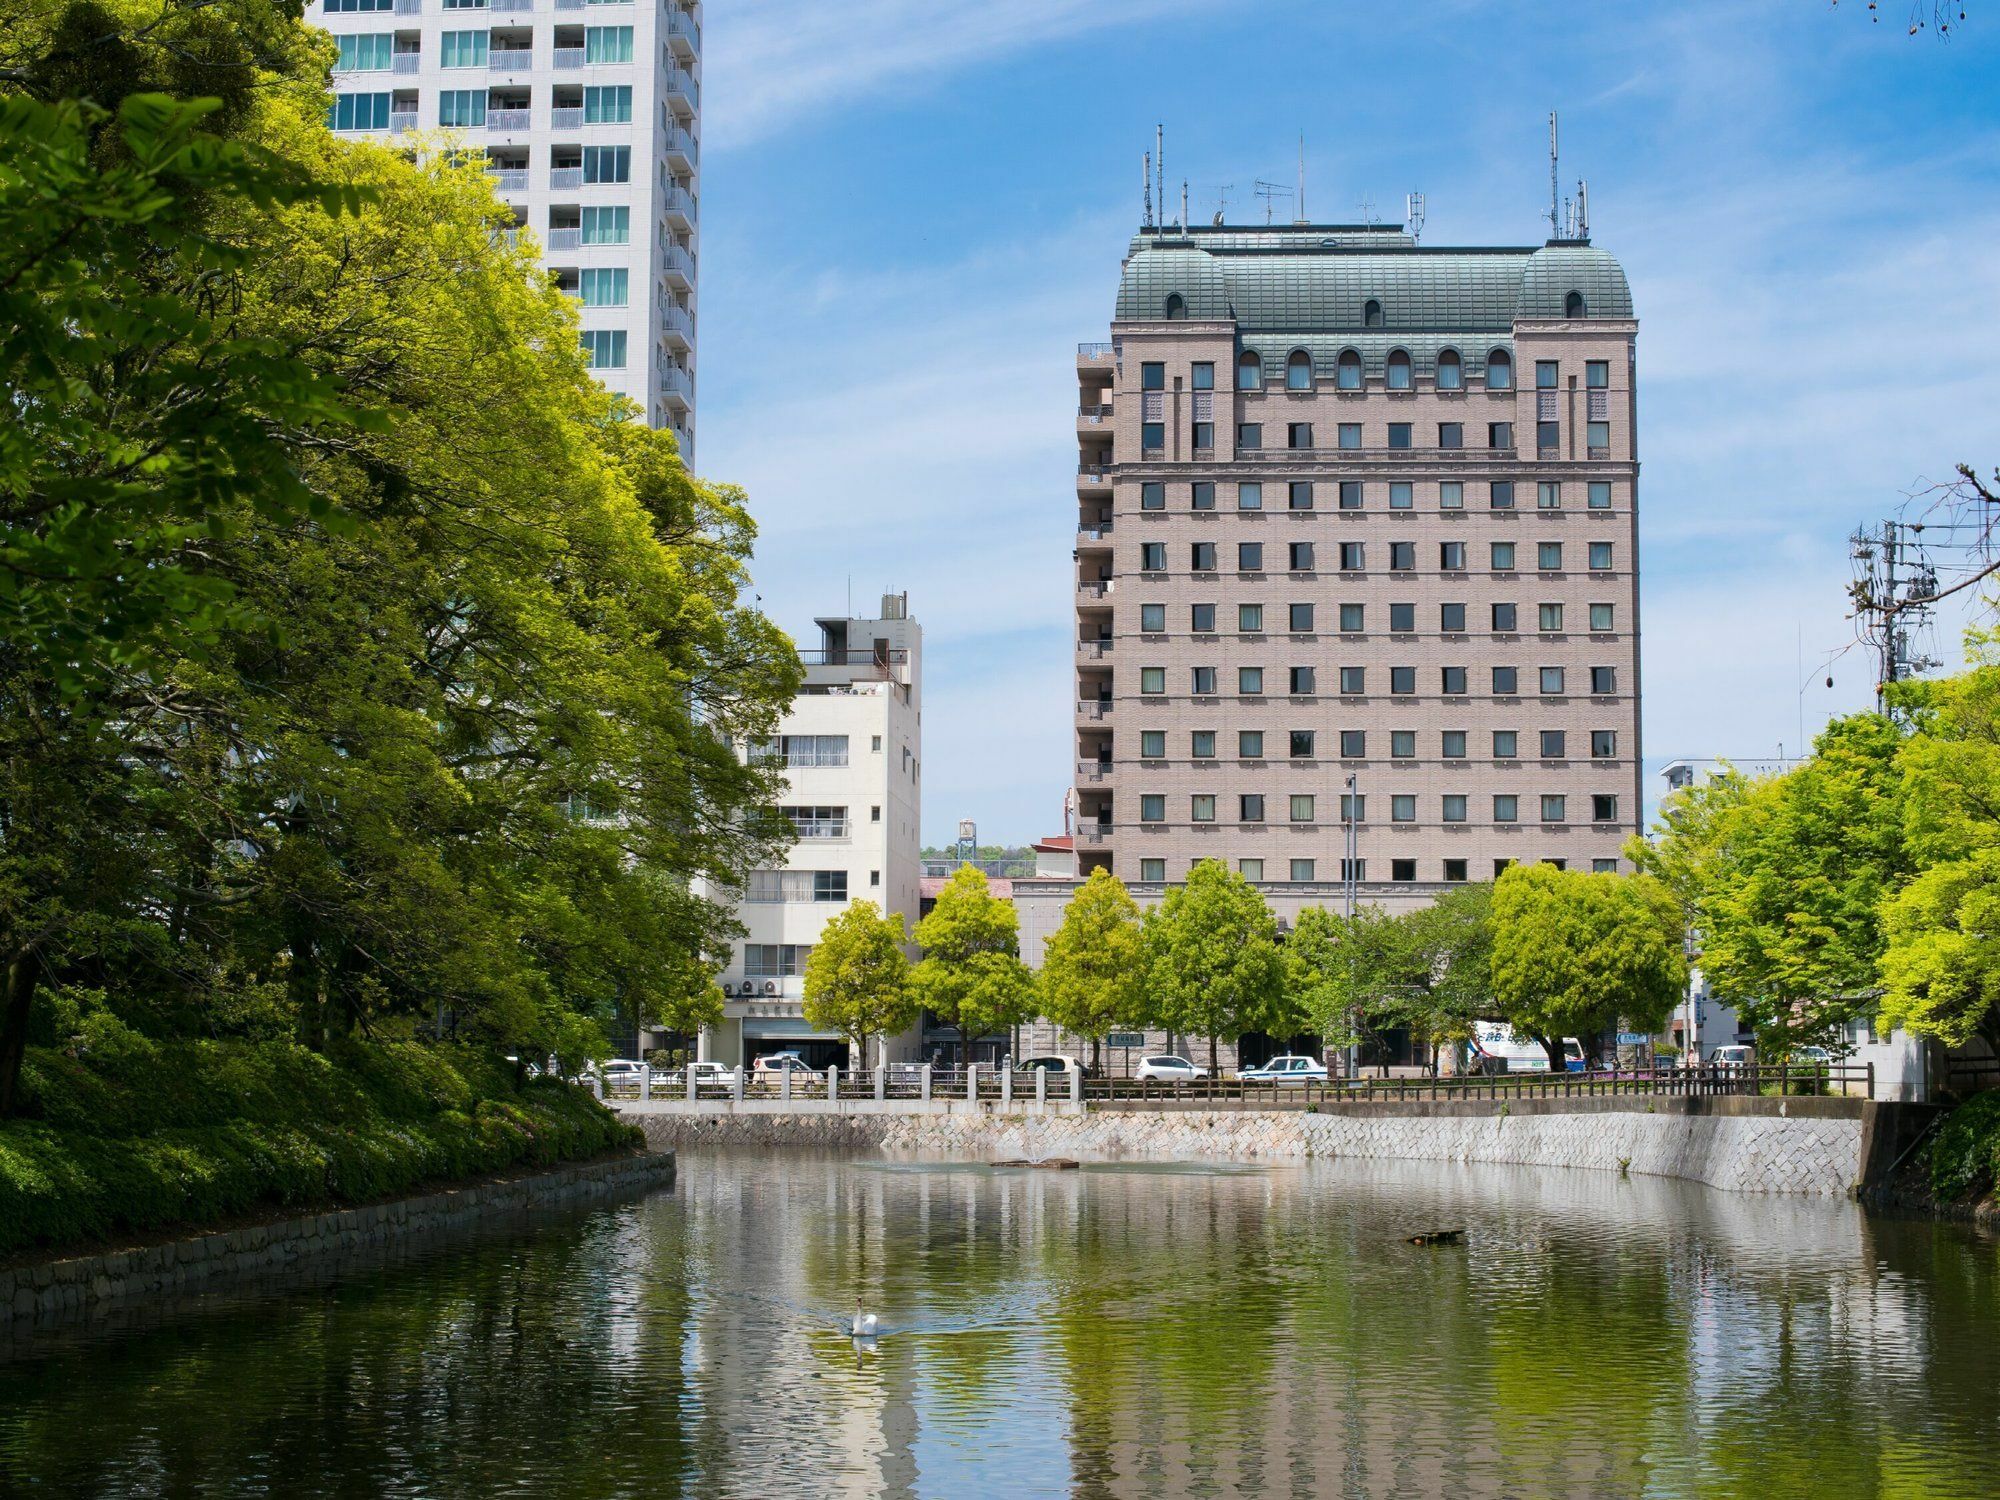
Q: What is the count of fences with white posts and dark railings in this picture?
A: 1